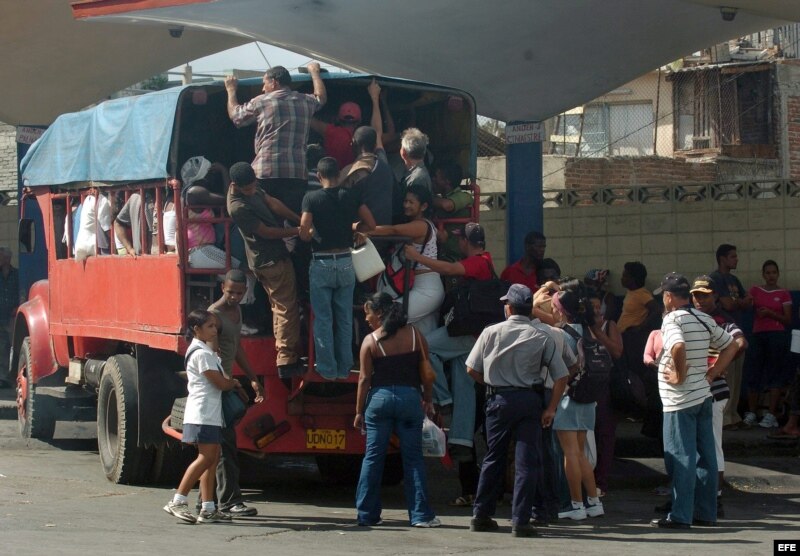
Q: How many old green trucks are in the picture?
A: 0